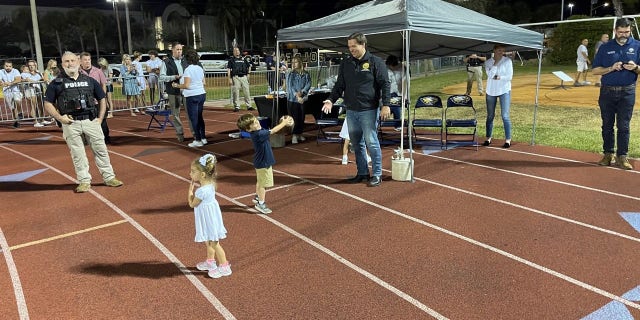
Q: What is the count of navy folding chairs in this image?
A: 5